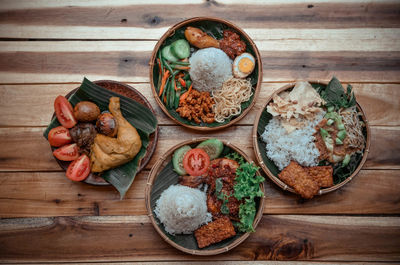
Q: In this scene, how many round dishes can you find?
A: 4